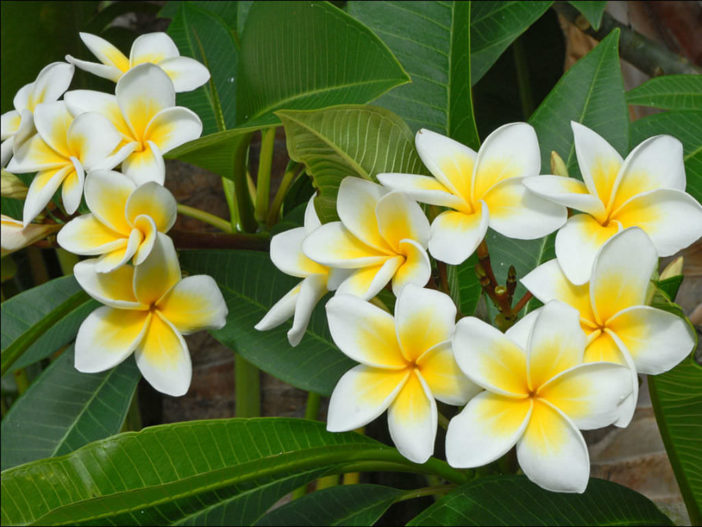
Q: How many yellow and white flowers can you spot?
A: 13